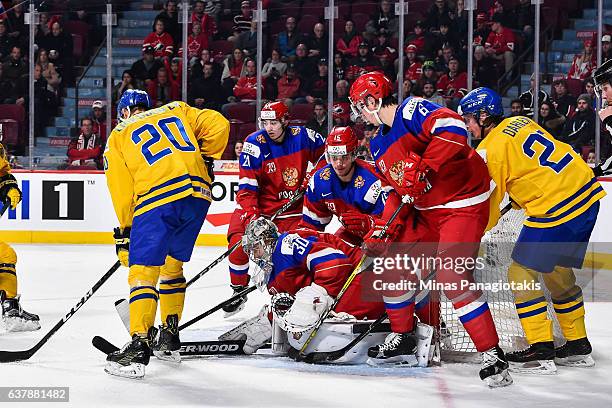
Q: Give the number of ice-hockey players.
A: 7